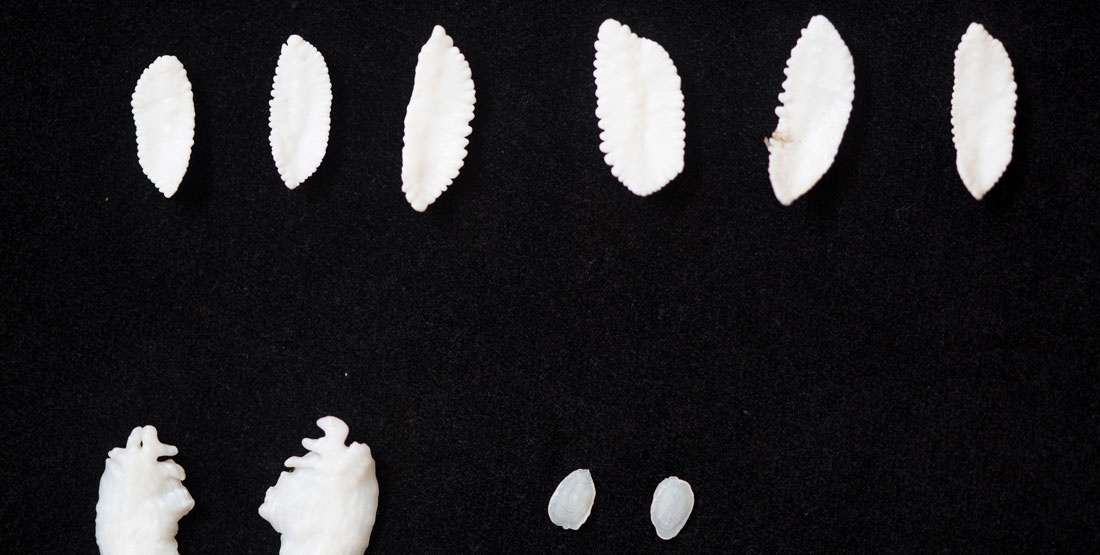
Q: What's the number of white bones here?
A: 10